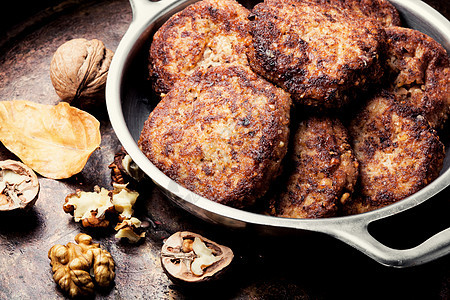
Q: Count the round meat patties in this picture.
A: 7